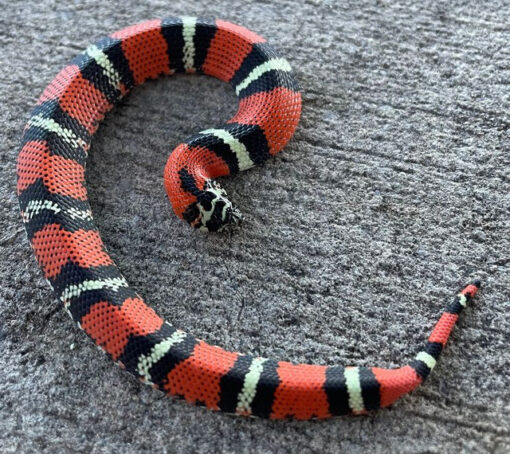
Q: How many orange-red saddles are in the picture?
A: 13